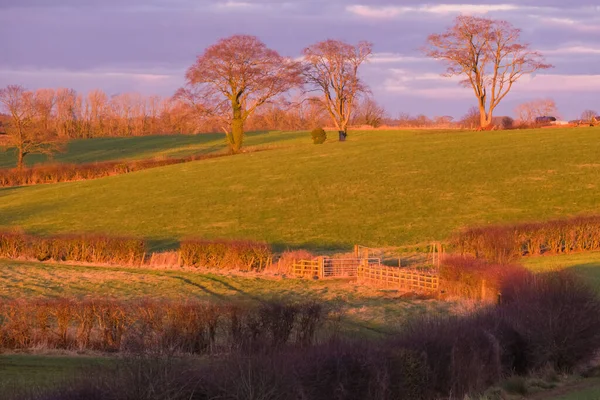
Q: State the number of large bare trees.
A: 3